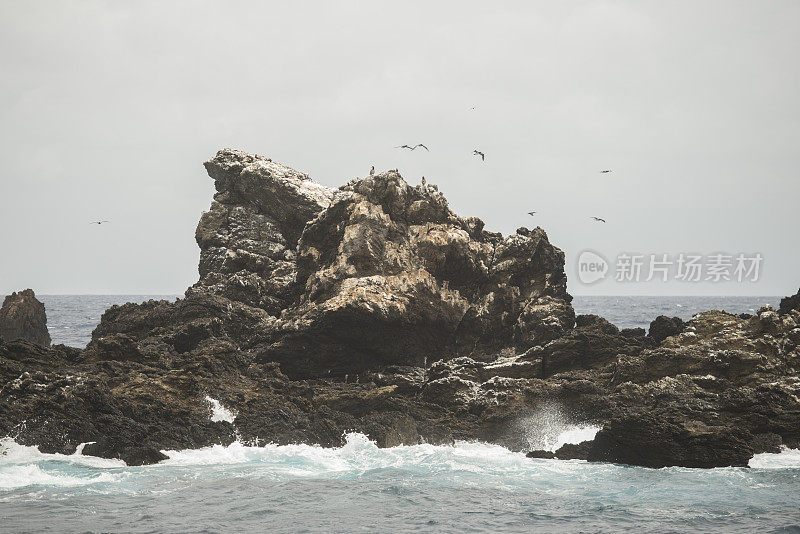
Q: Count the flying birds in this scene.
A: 8